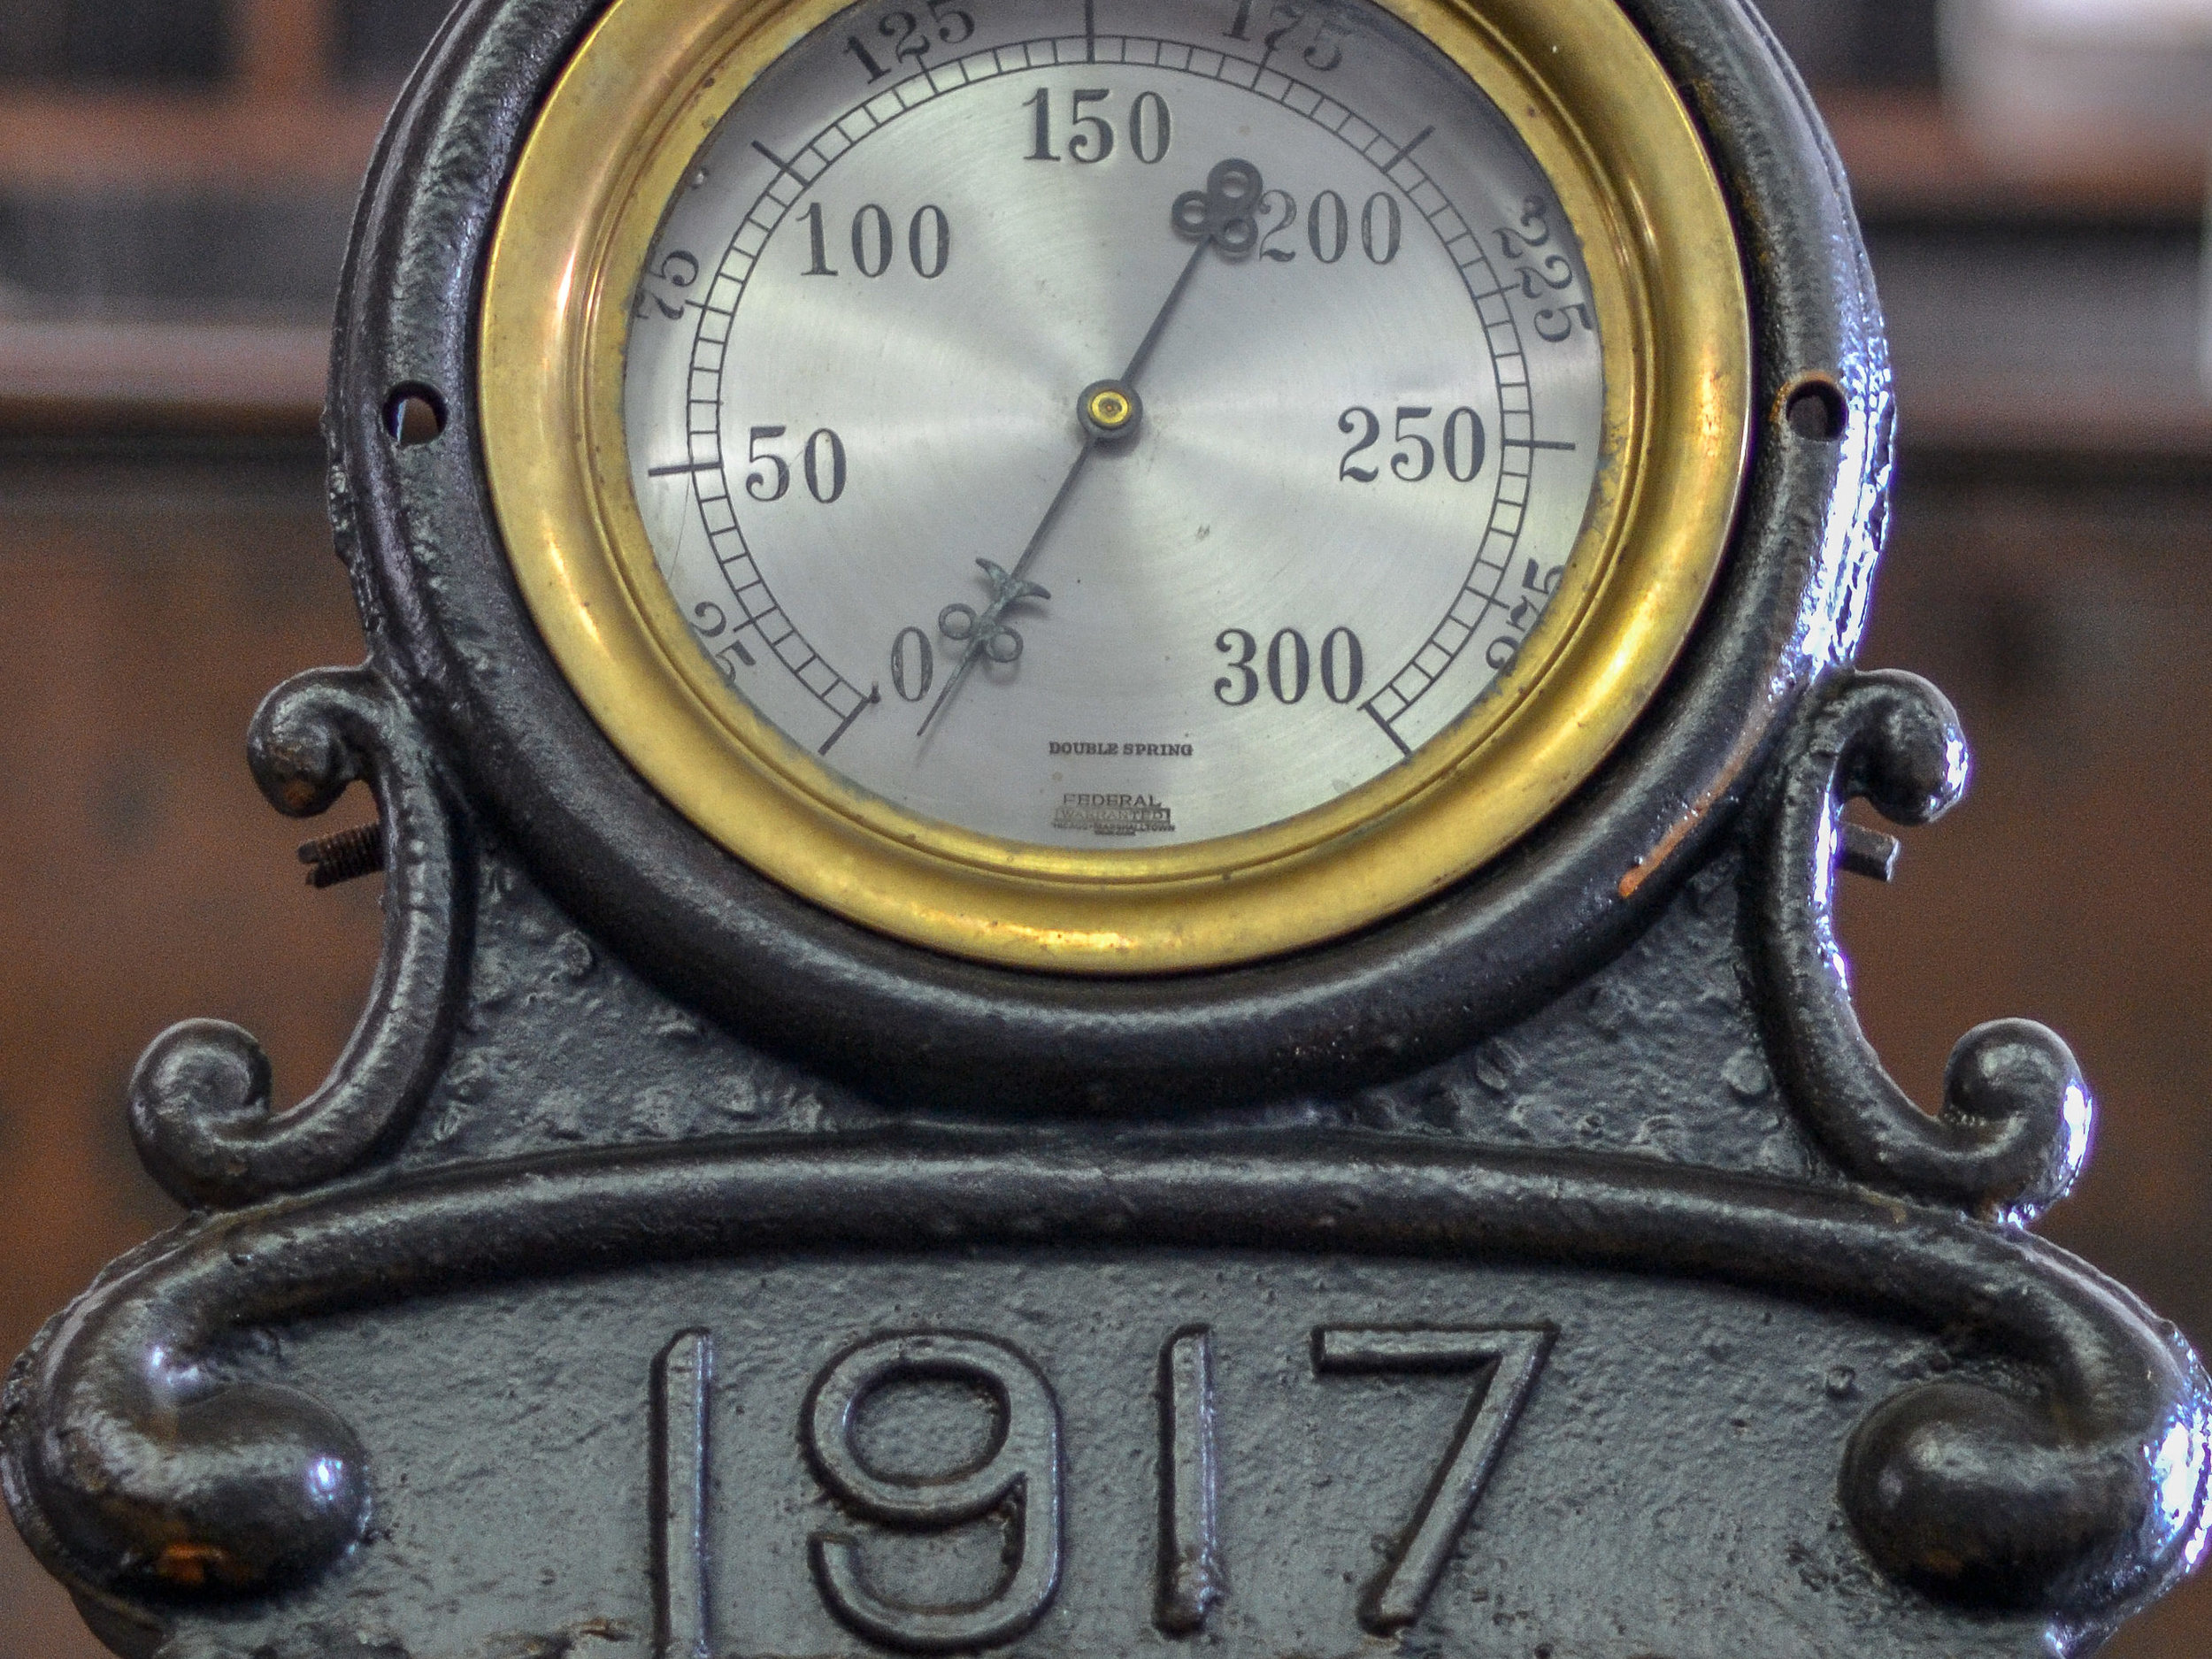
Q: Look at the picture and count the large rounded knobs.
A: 2